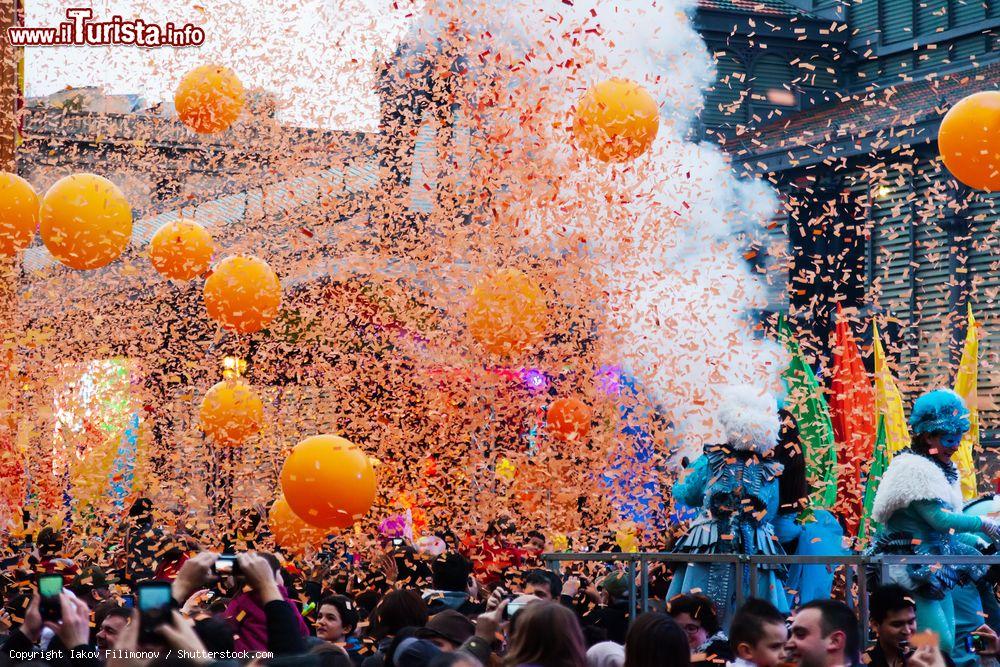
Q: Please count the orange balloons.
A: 12